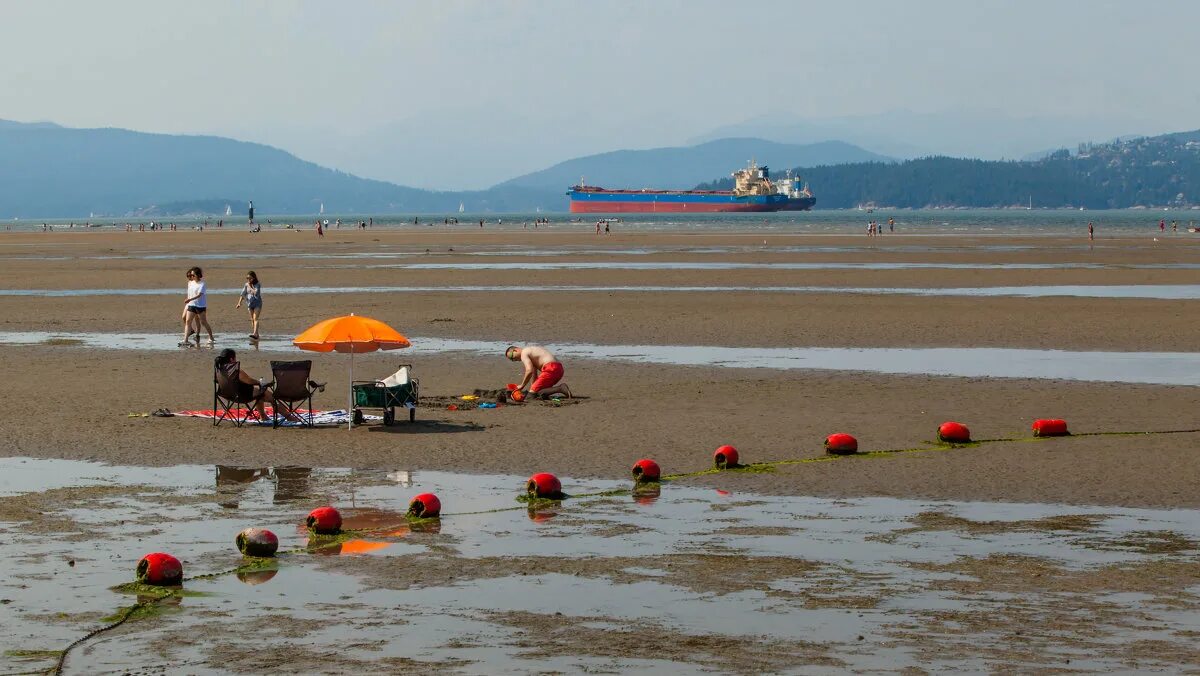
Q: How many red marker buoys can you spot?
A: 10